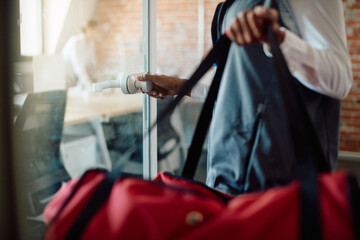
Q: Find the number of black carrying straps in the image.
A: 2